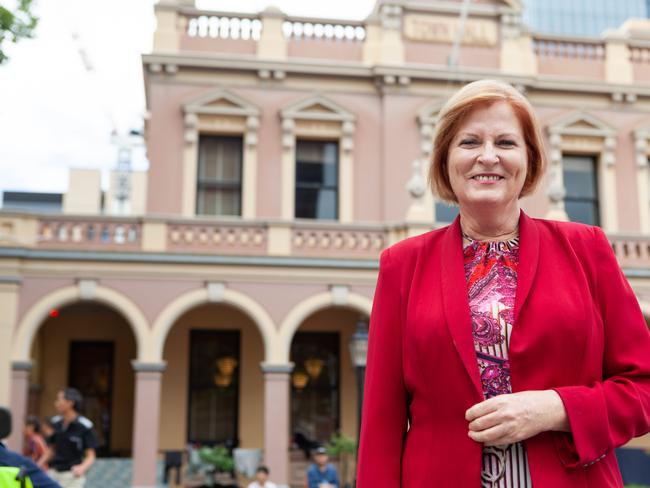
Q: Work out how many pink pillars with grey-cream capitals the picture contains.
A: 3